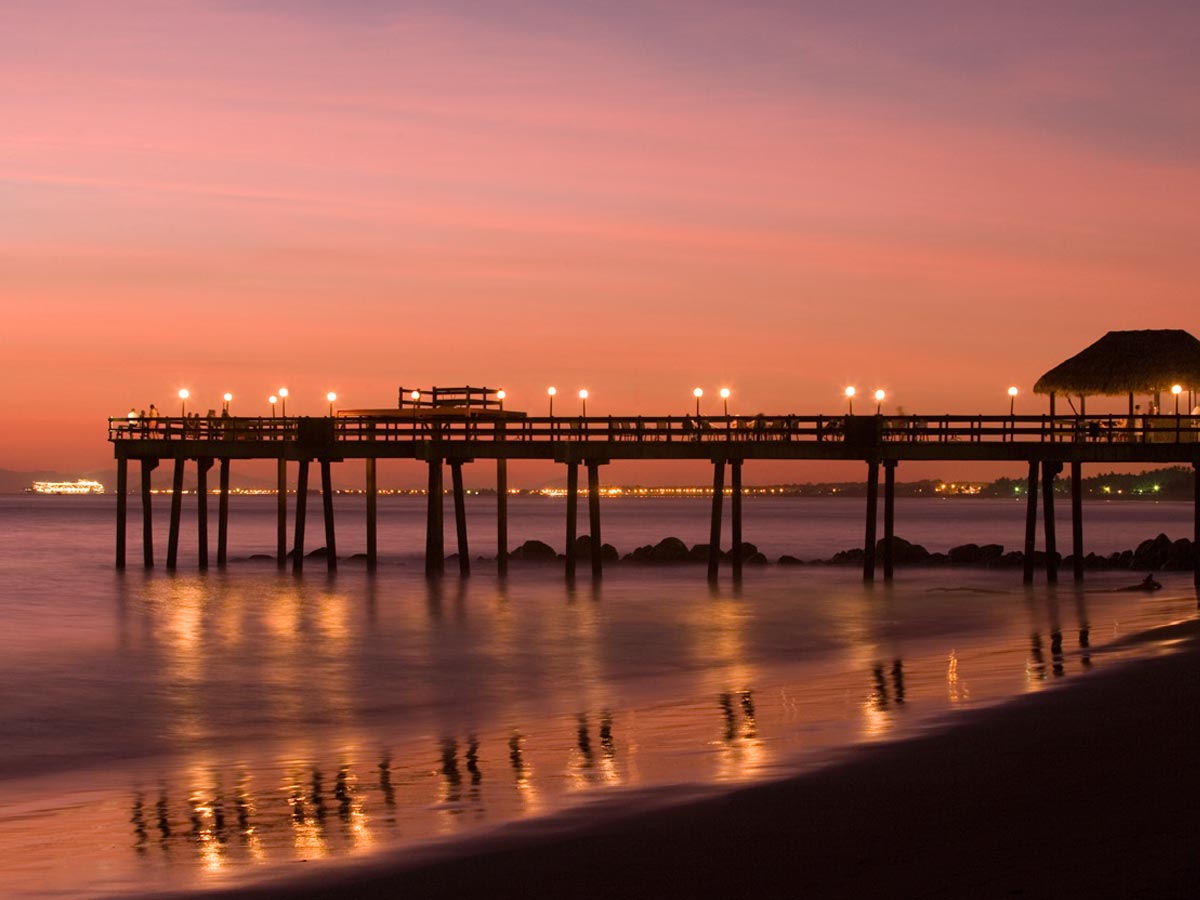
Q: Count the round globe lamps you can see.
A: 15